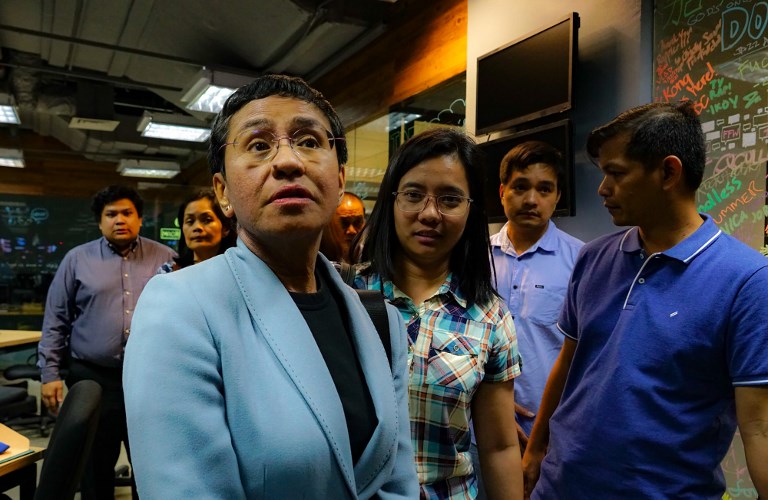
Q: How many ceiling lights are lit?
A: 5